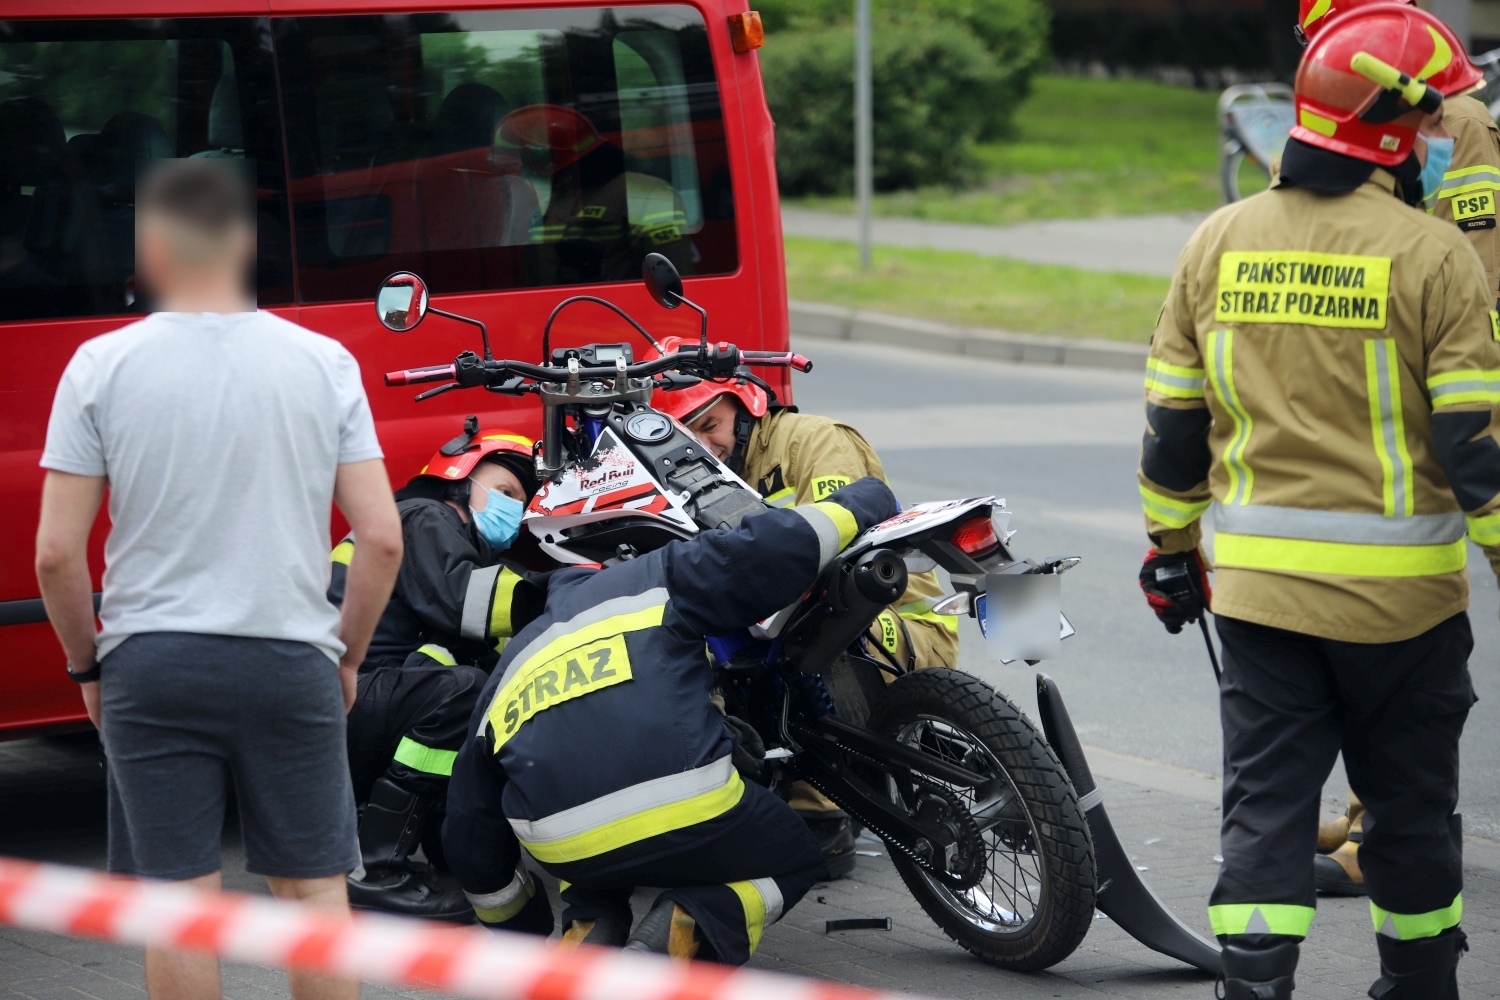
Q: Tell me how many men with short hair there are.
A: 1